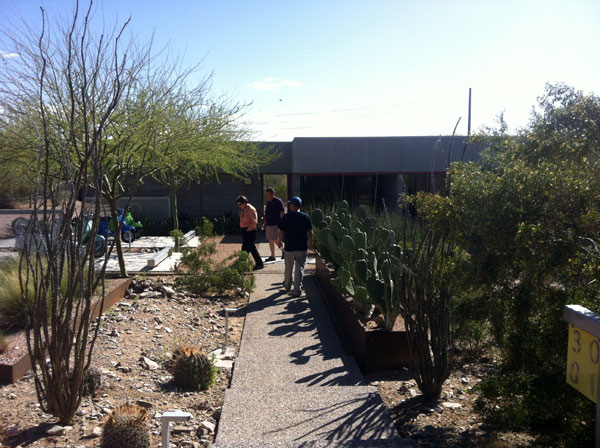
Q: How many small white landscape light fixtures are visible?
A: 2